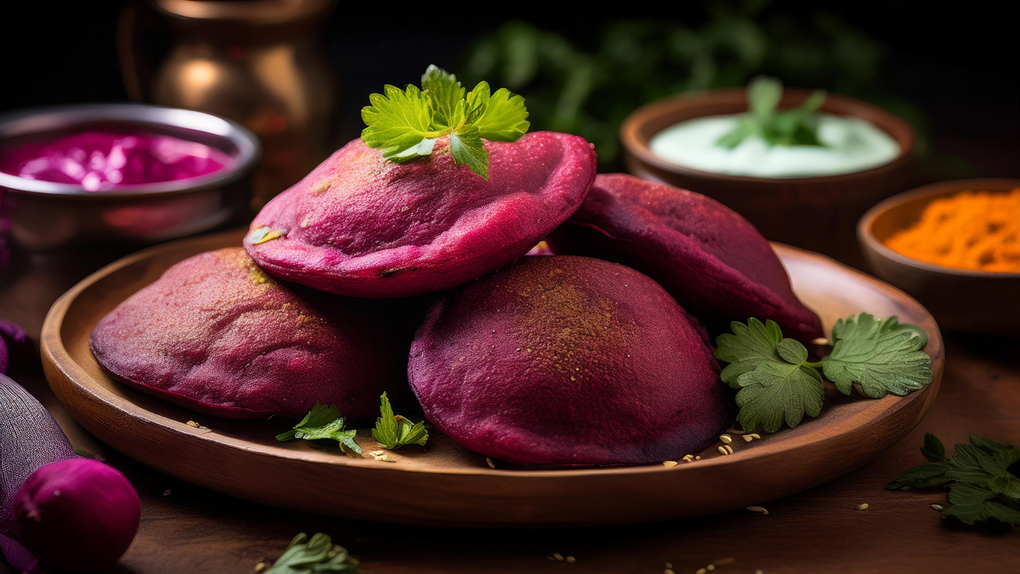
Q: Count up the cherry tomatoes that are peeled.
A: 0